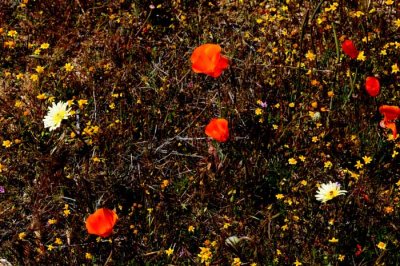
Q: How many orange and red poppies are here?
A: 6